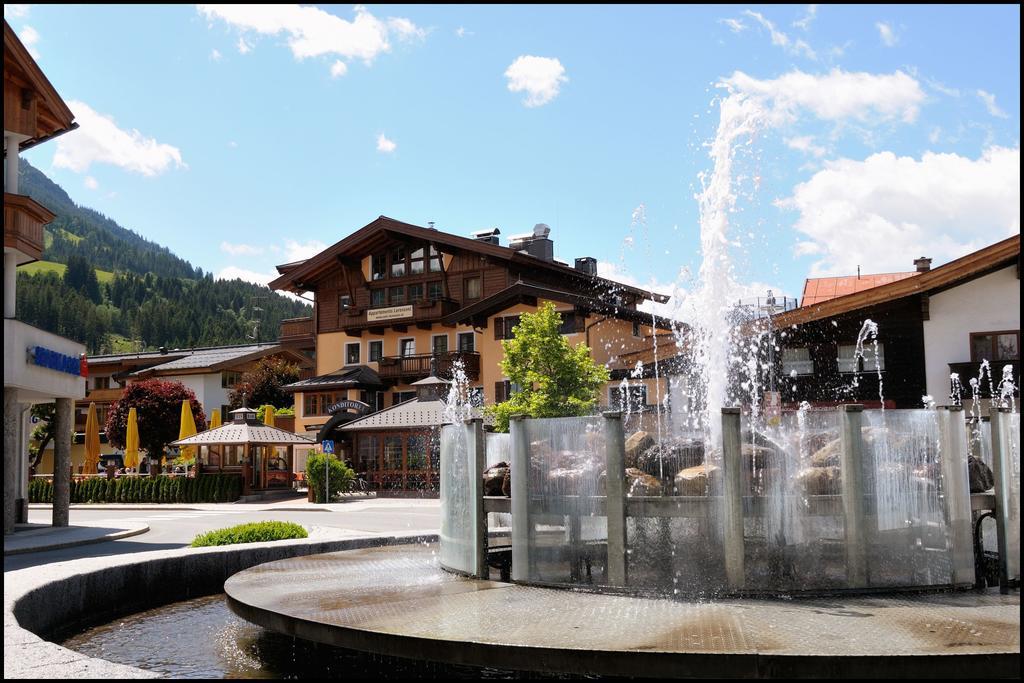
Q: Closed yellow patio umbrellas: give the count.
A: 5